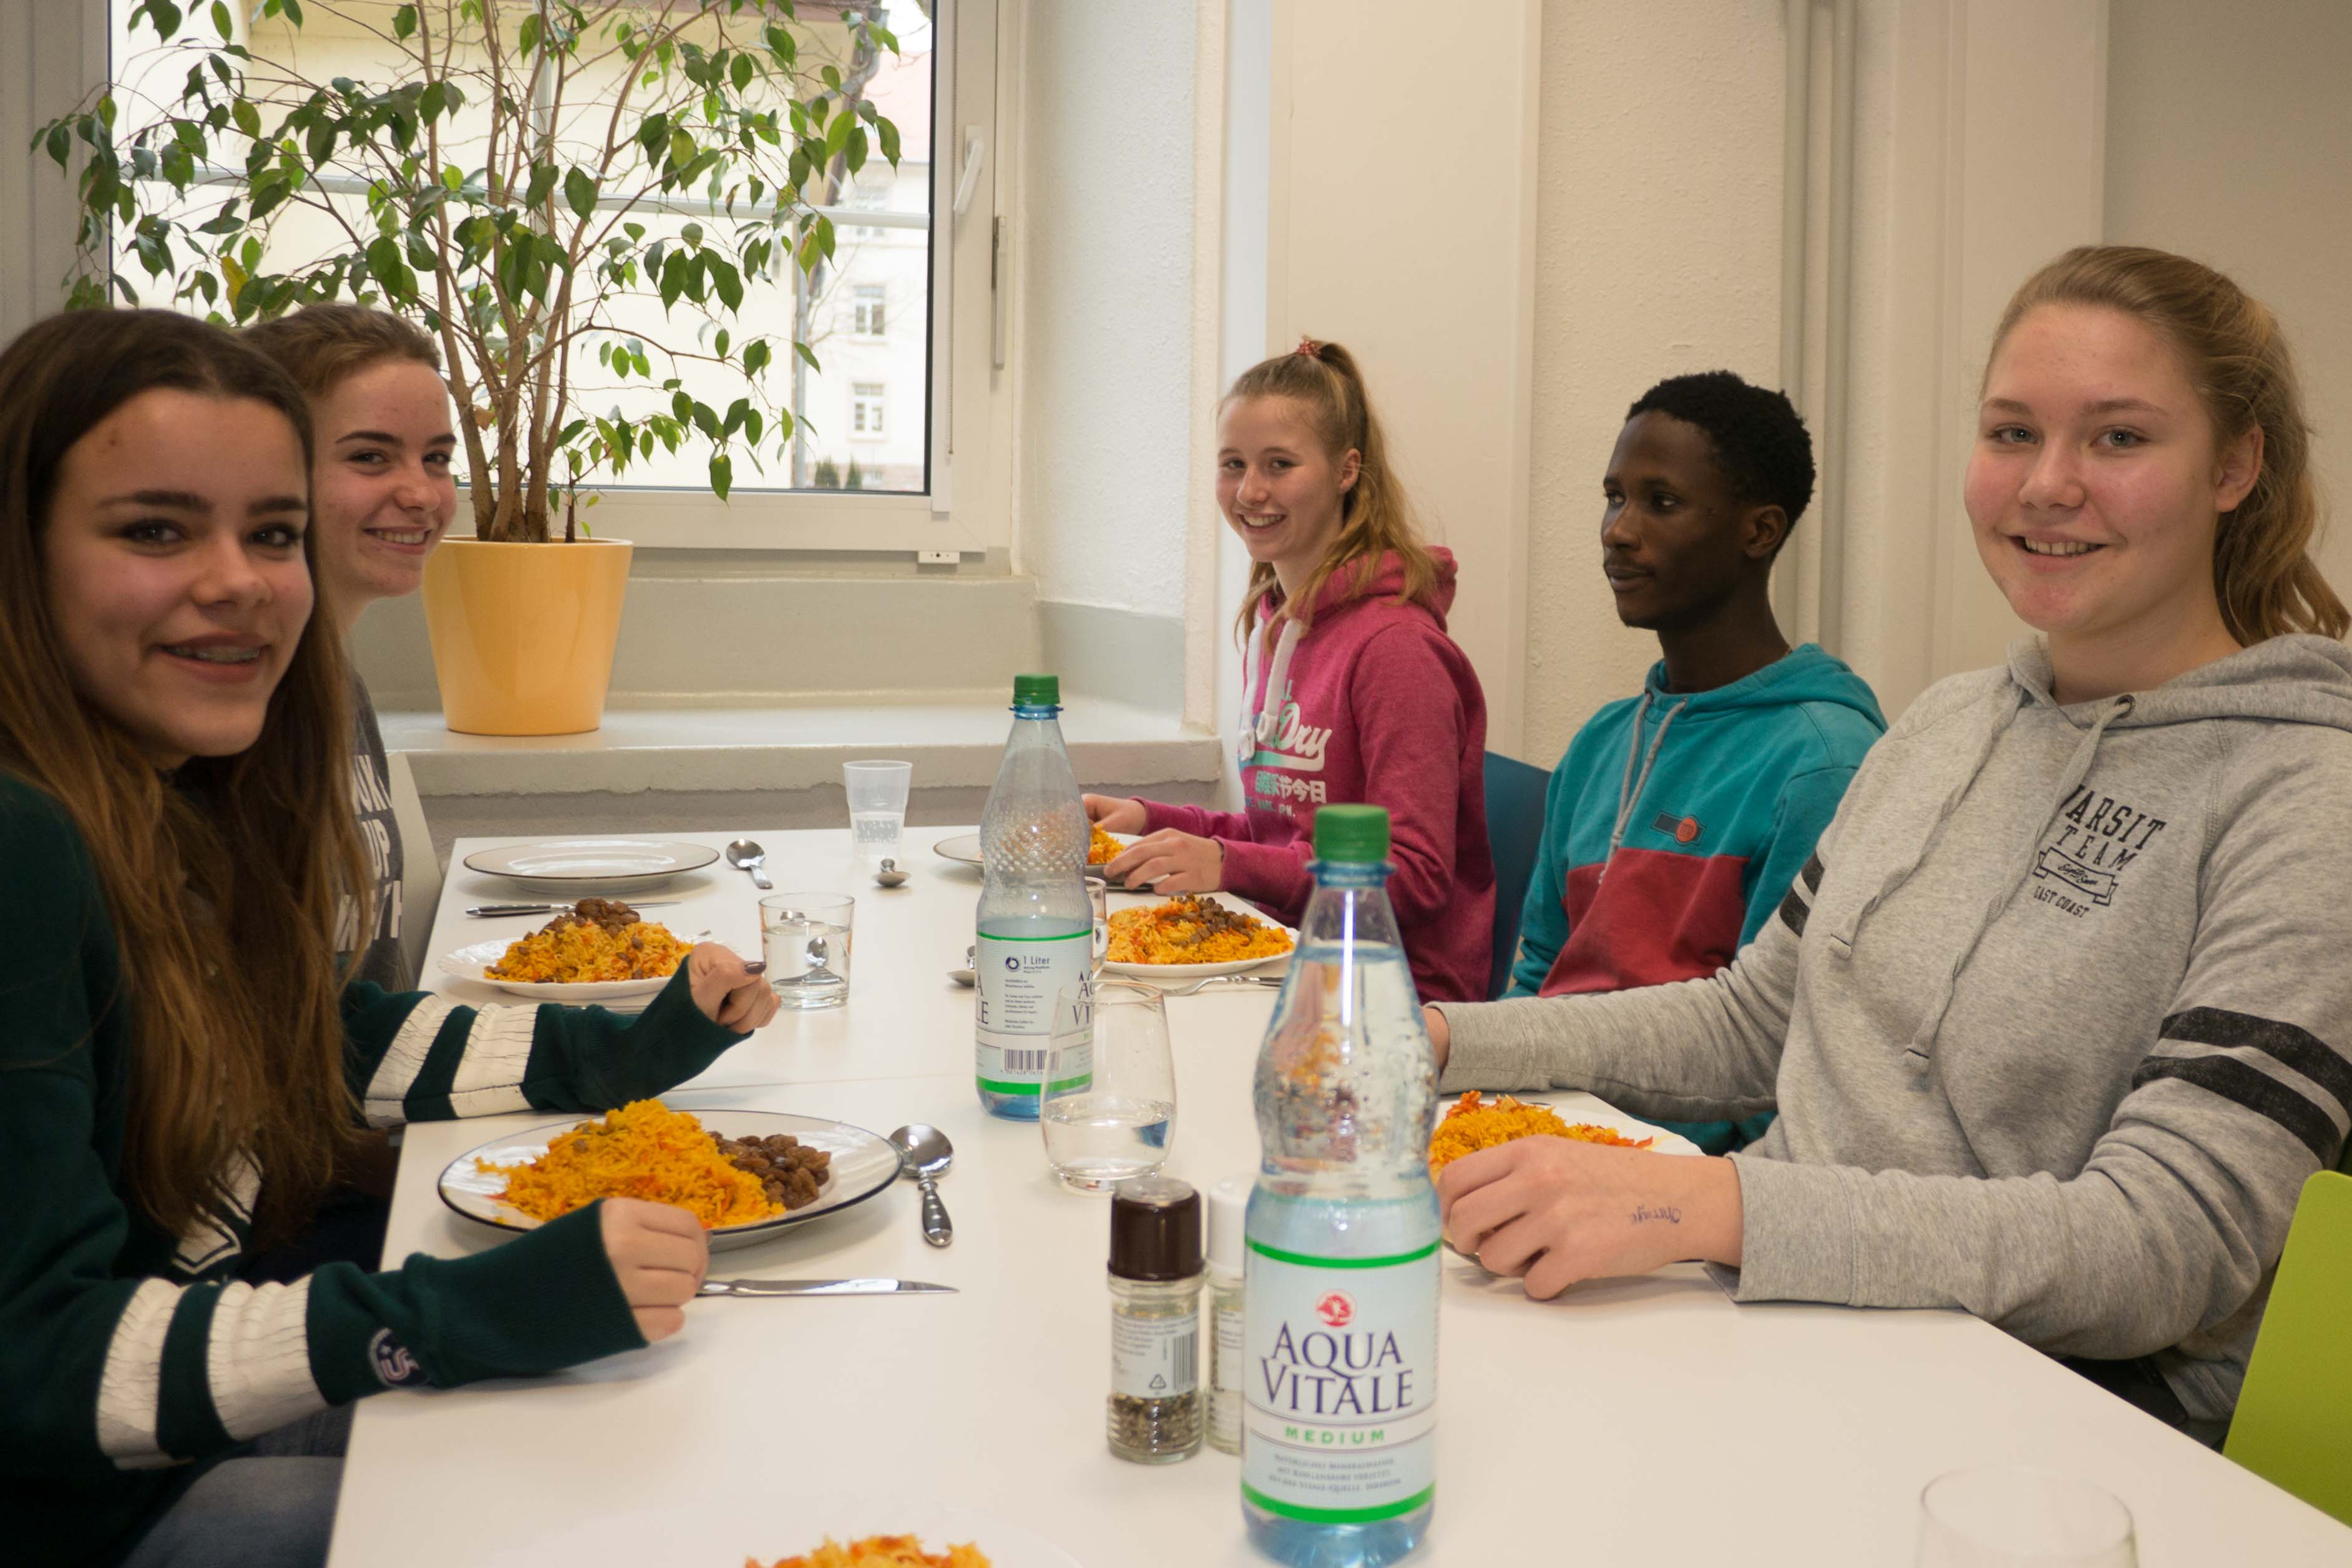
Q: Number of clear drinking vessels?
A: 5